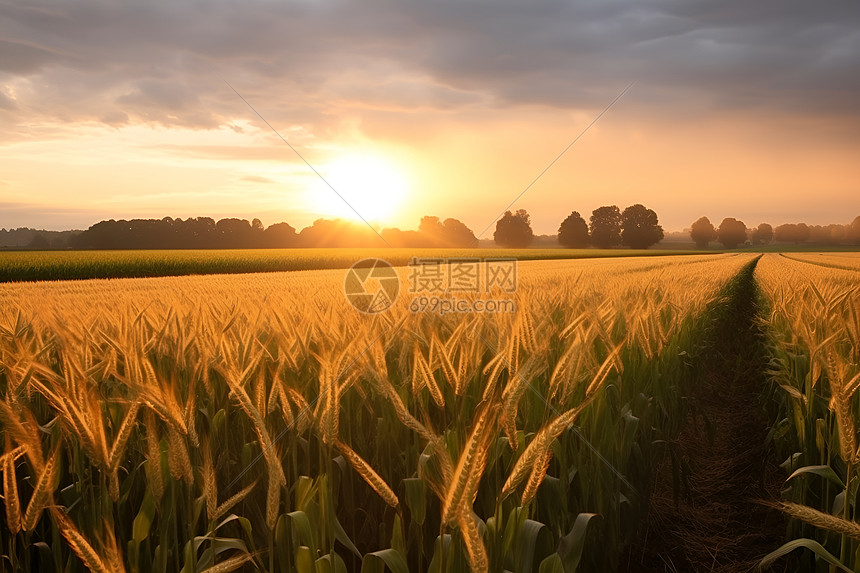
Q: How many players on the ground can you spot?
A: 0